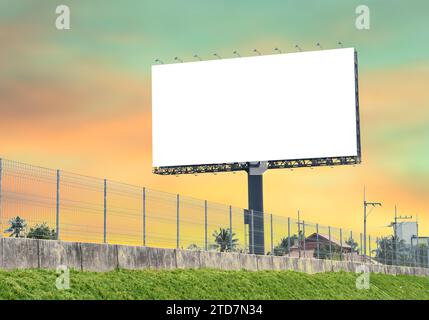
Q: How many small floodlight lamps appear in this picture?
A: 10